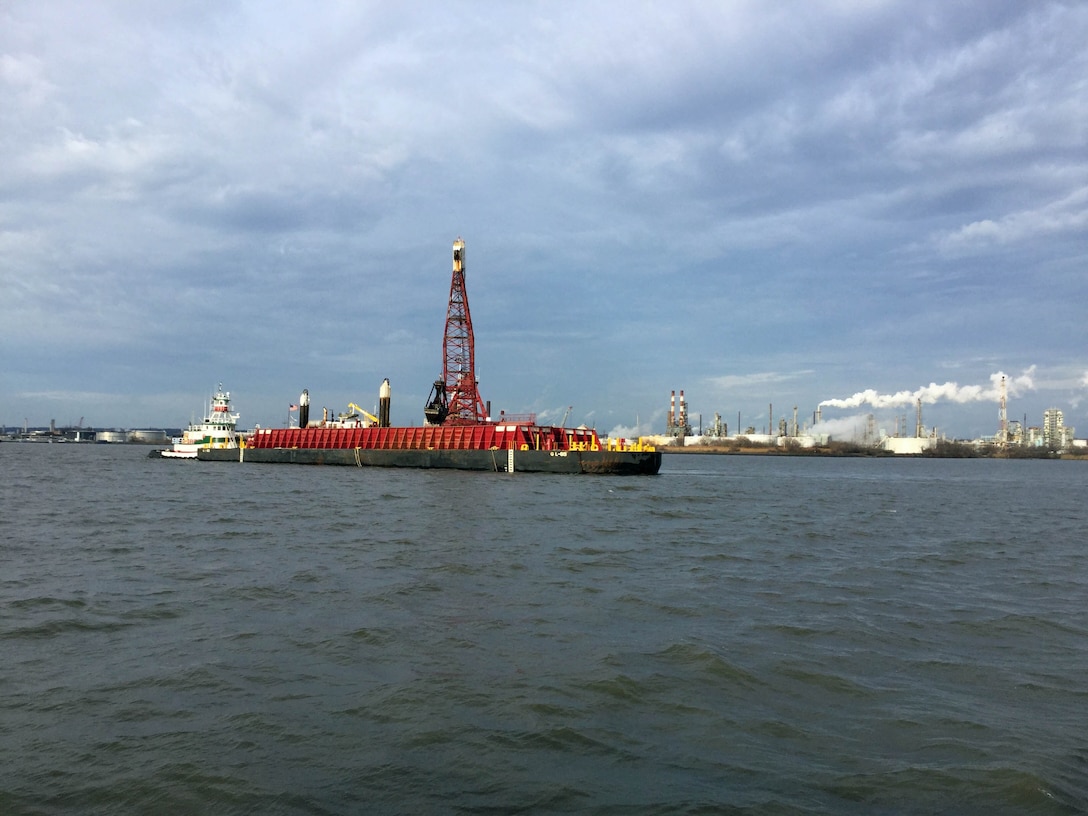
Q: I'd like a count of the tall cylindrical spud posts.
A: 2